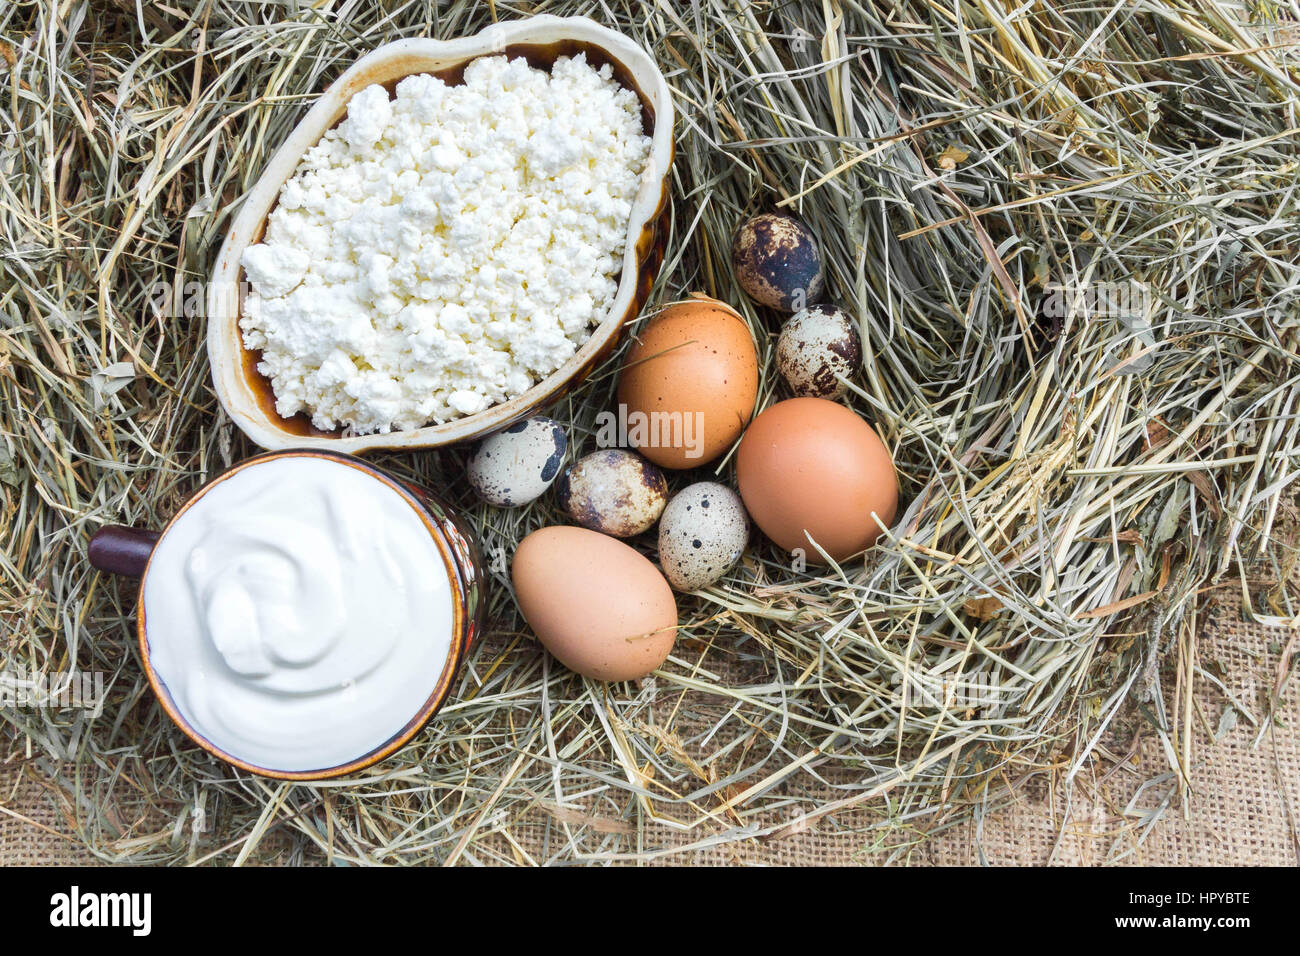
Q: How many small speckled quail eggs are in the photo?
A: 5